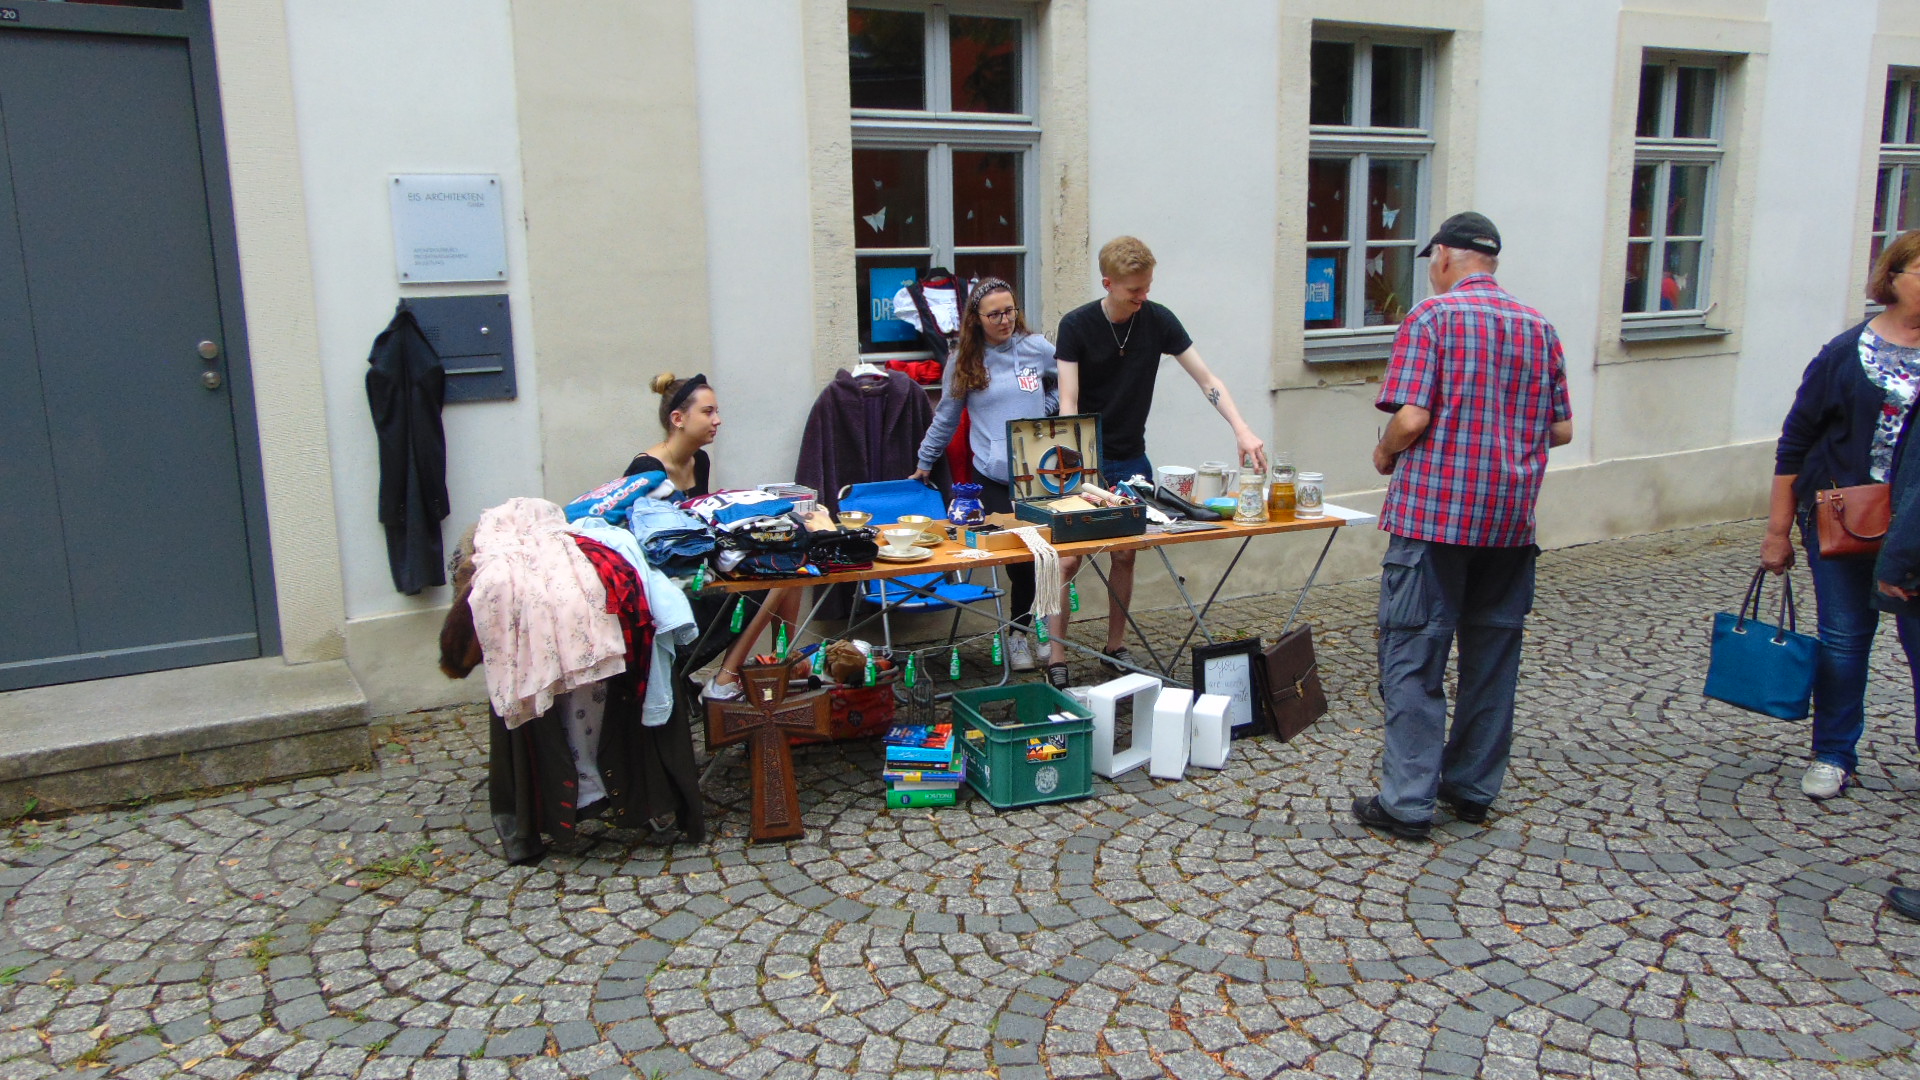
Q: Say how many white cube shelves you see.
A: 3